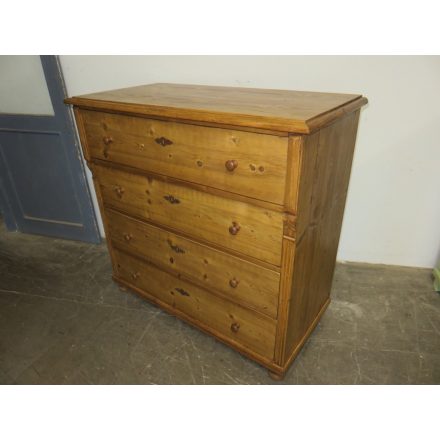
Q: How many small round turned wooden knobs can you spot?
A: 8